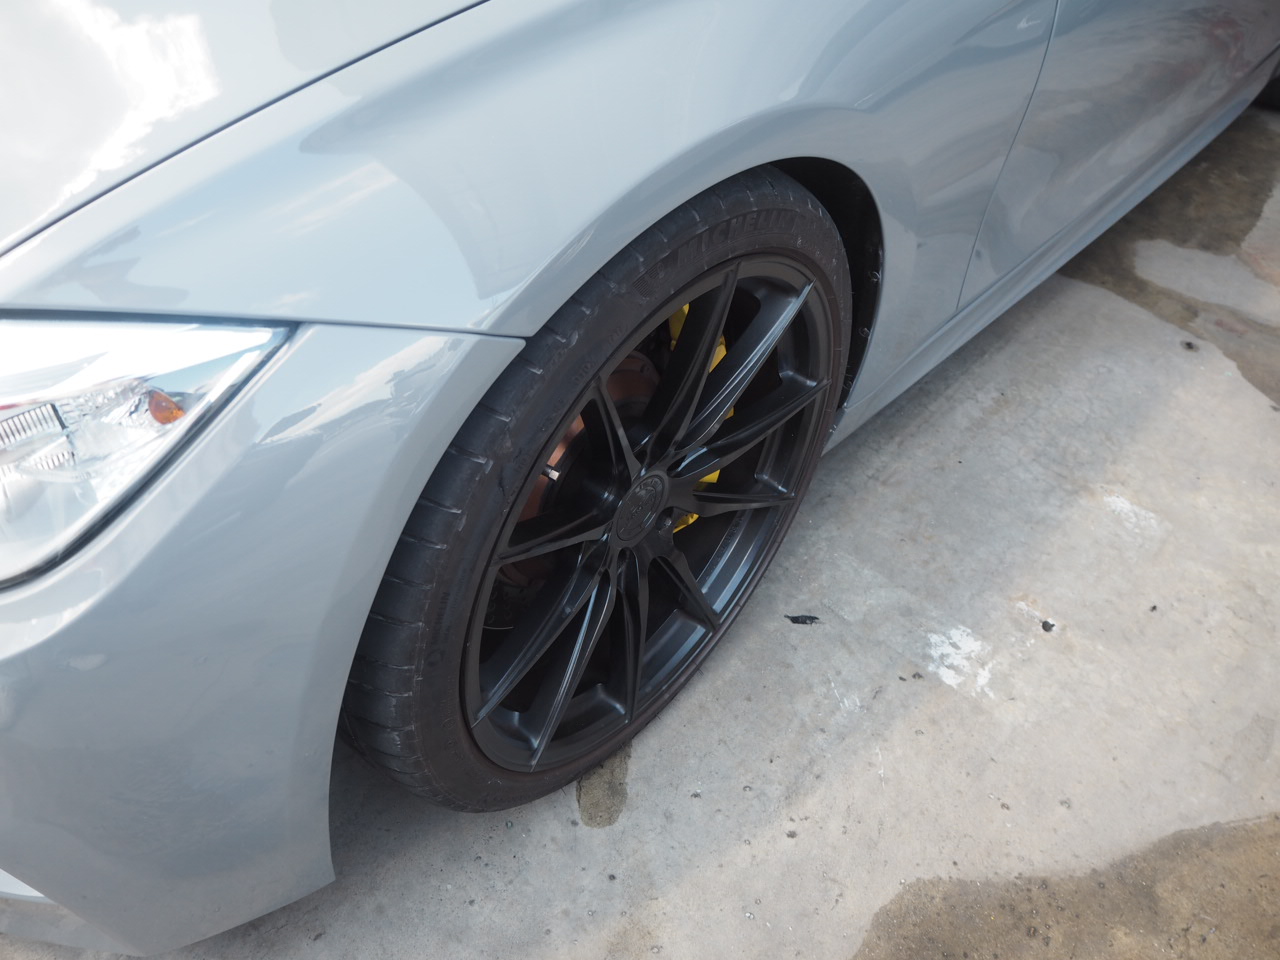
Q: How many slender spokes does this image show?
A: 10